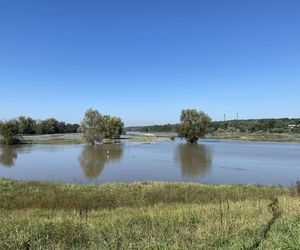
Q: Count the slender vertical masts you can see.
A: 2